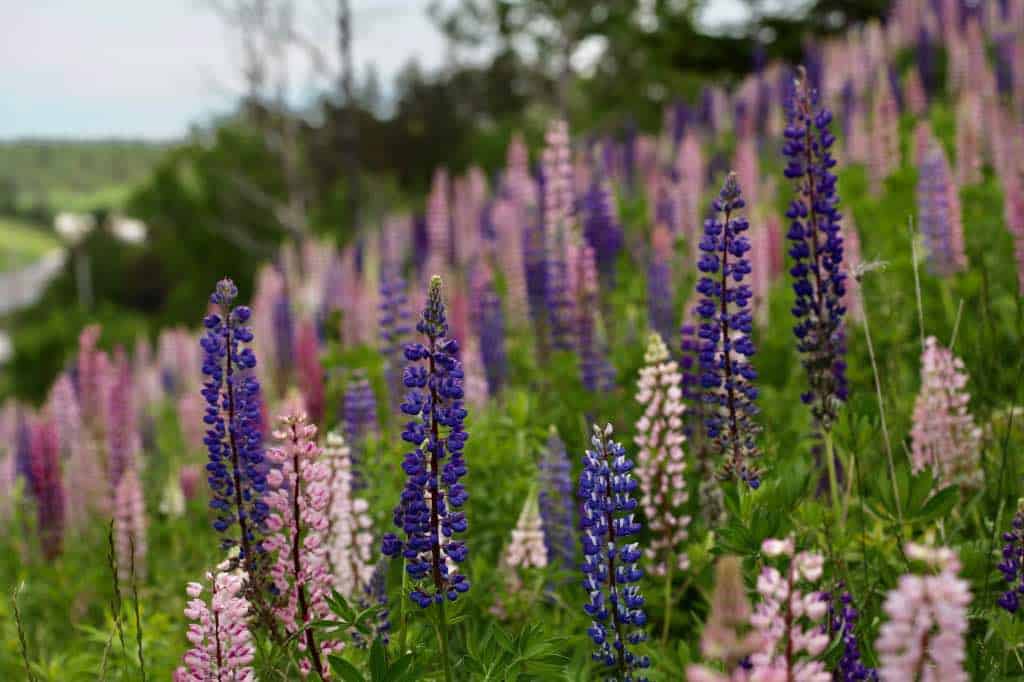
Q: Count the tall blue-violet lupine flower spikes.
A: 5